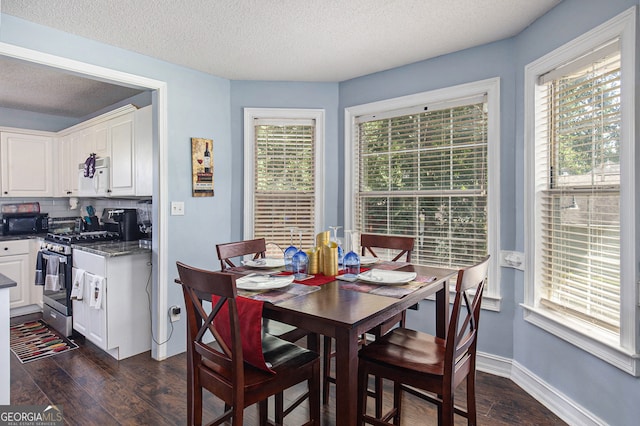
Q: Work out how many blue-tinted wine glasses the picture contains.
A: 4